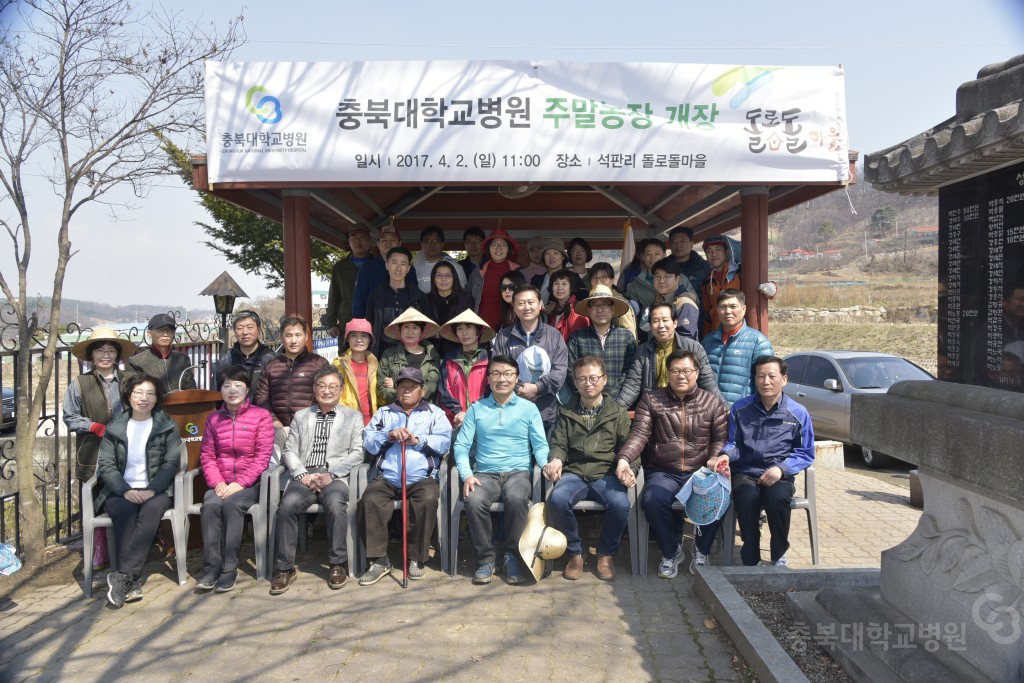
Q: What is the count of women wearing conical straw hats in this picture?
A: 2